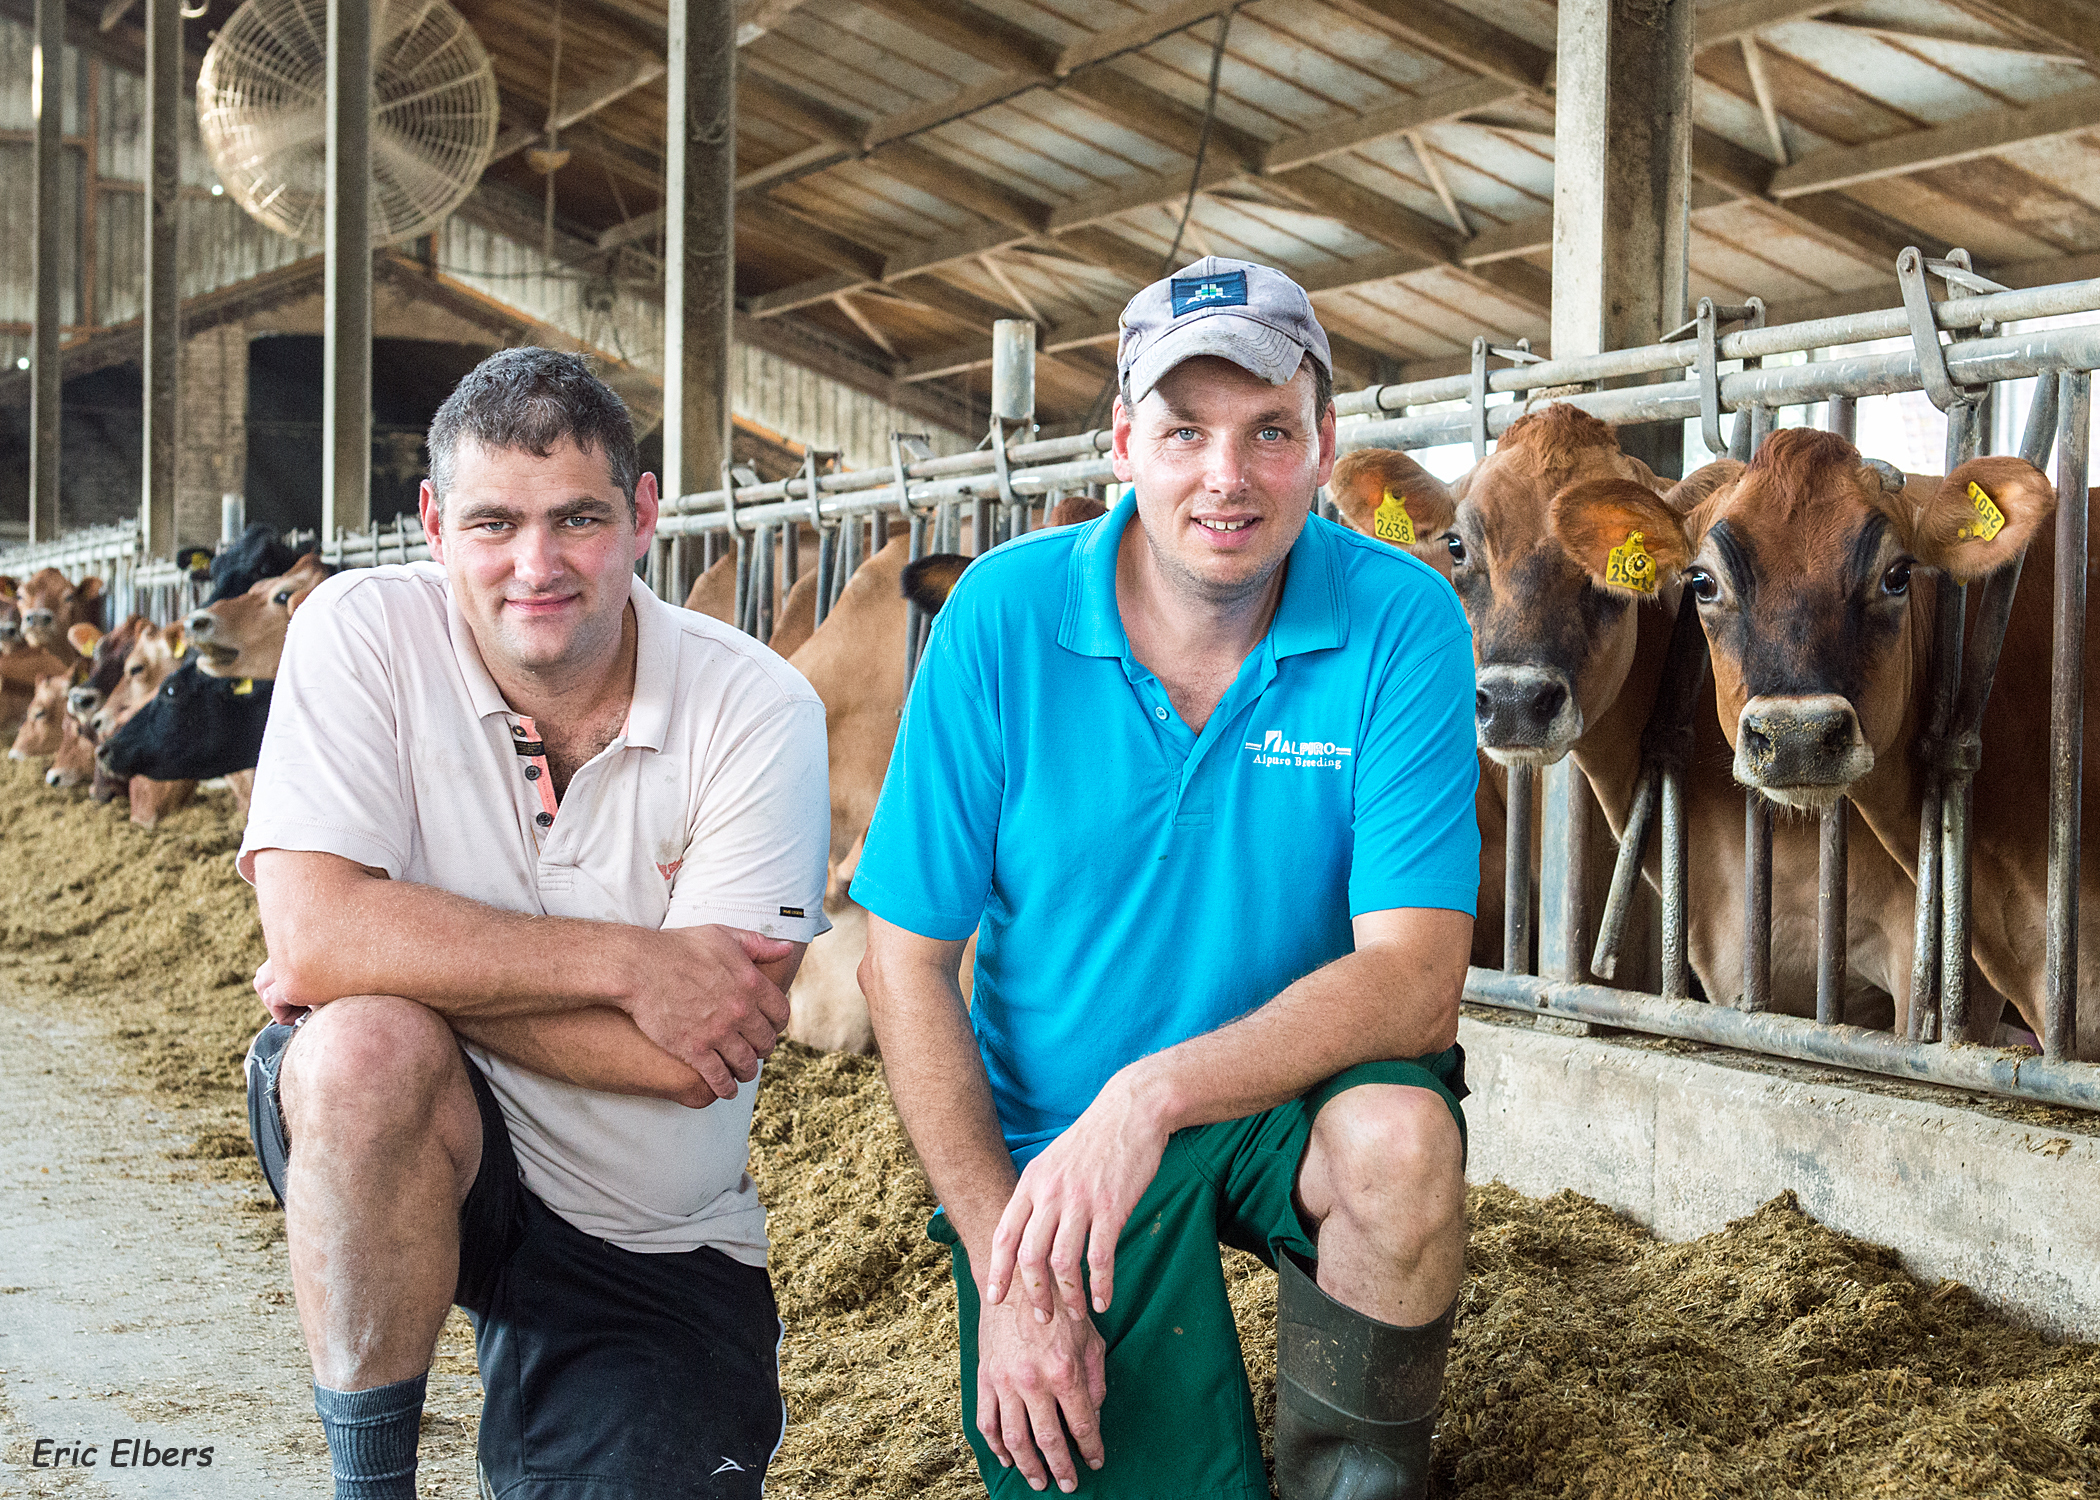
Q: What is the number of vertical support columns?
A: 5